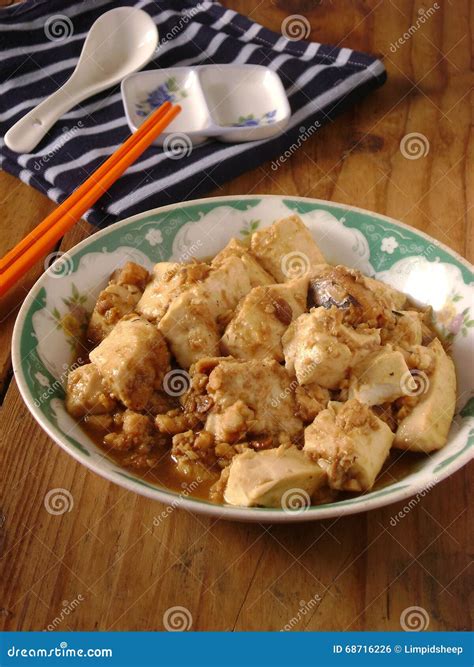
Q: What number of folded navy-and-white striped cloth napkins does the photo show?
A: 1